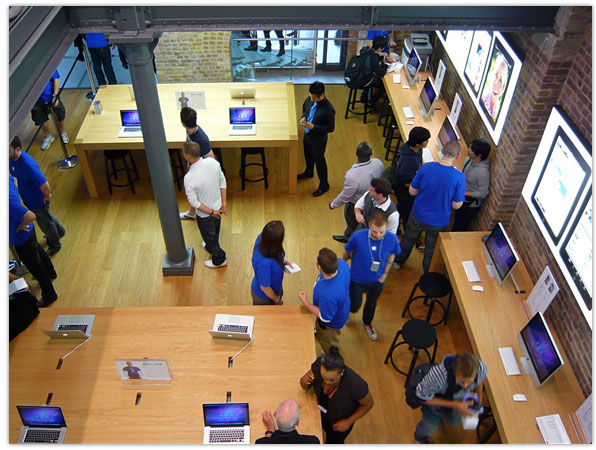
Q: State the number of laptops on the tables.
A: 7